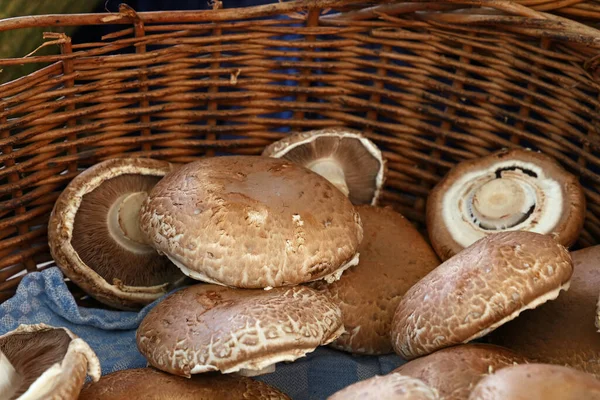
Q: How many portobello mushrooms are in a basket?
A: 13